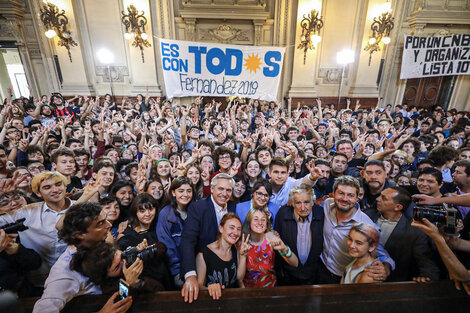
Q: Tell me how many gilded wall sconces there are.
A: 4